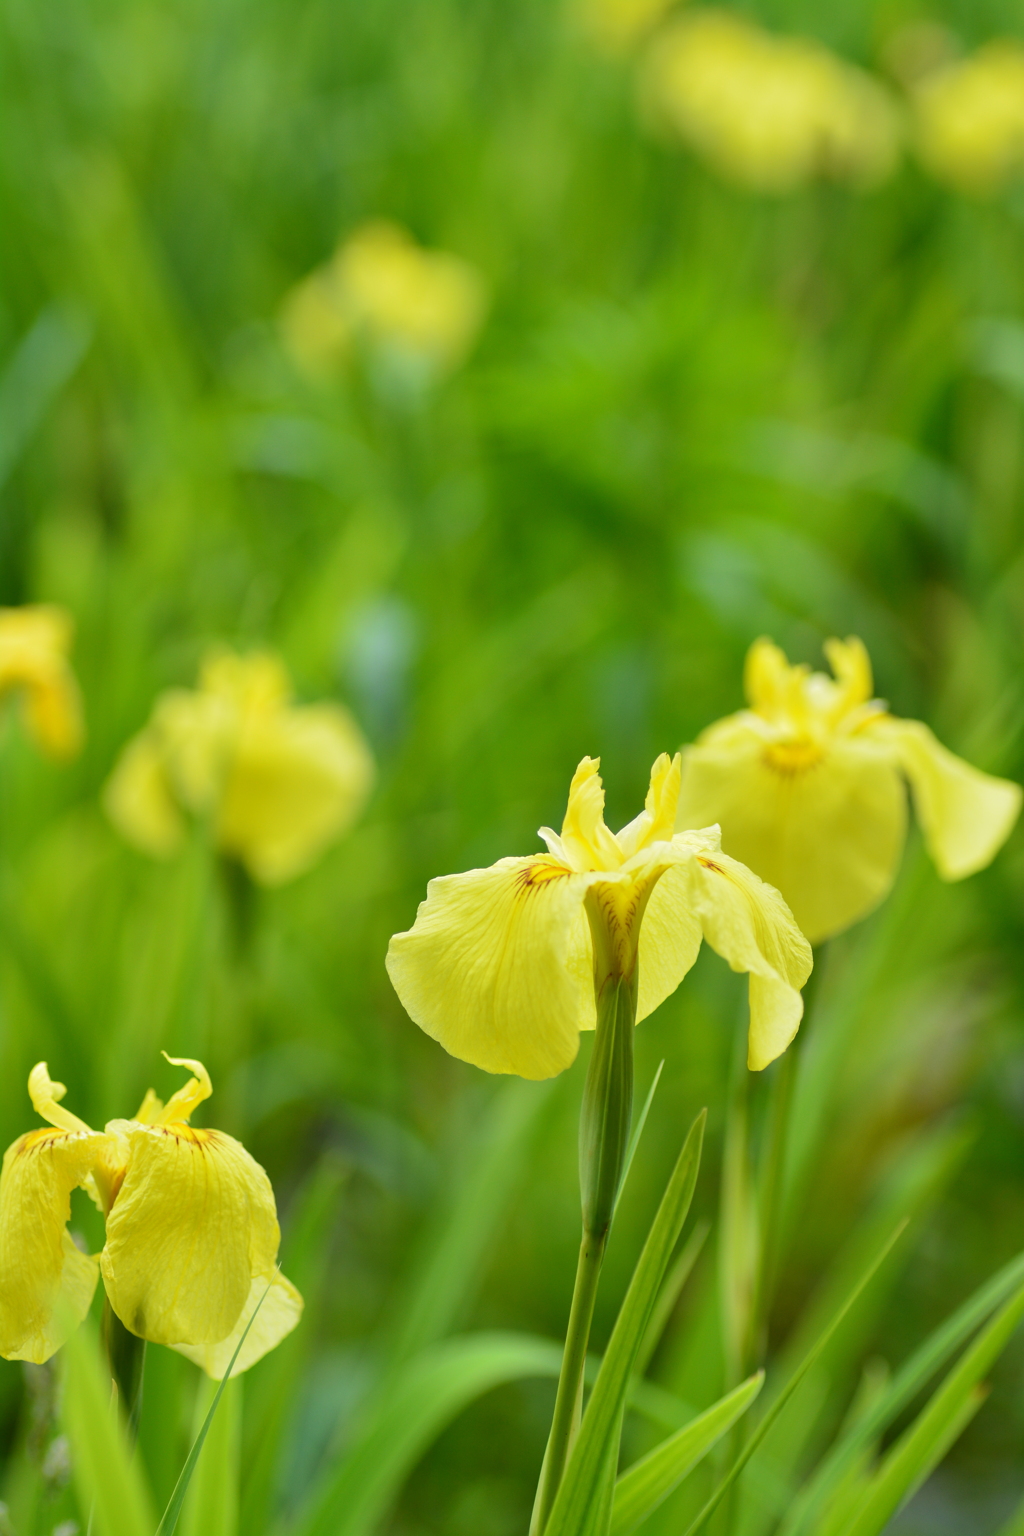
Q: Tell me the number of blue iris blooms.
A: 0